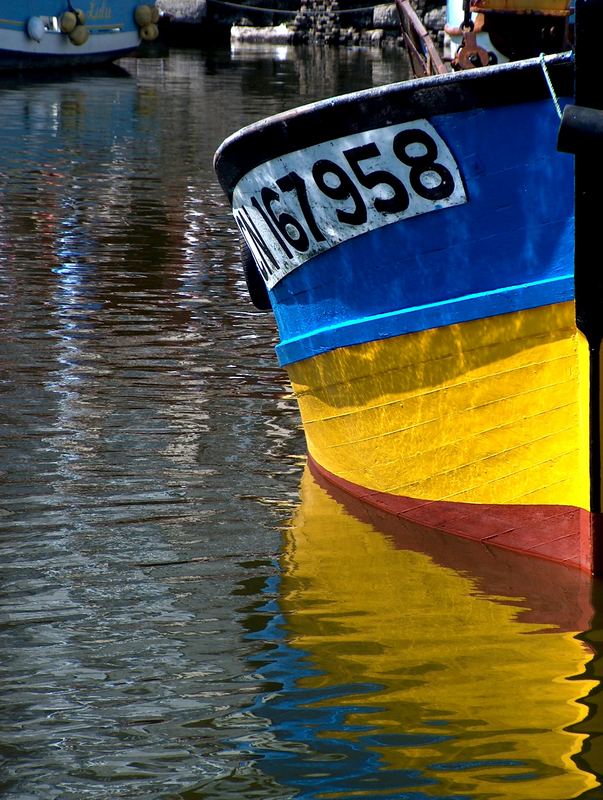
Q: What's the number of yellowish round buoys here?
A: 6